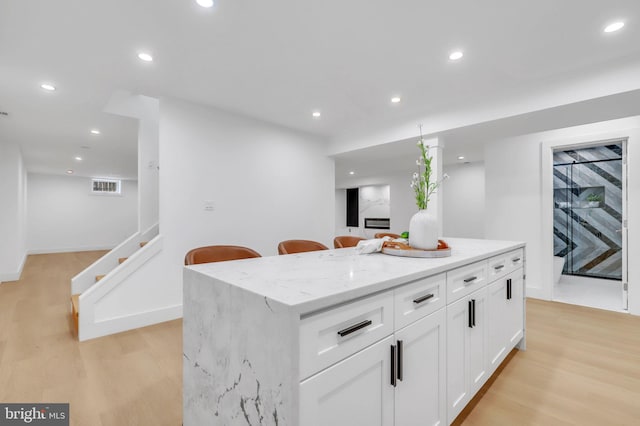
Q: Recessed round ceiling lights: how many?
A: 12